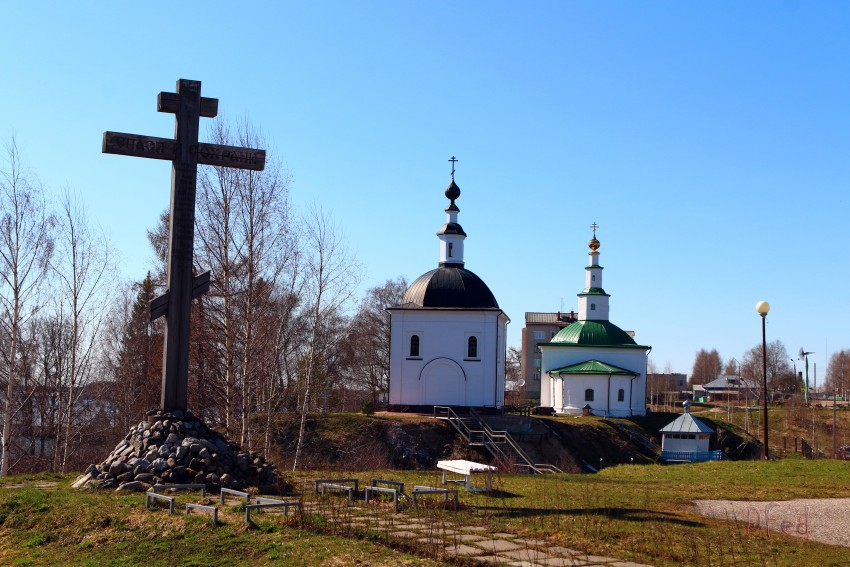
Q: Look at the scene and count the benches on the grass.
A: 12